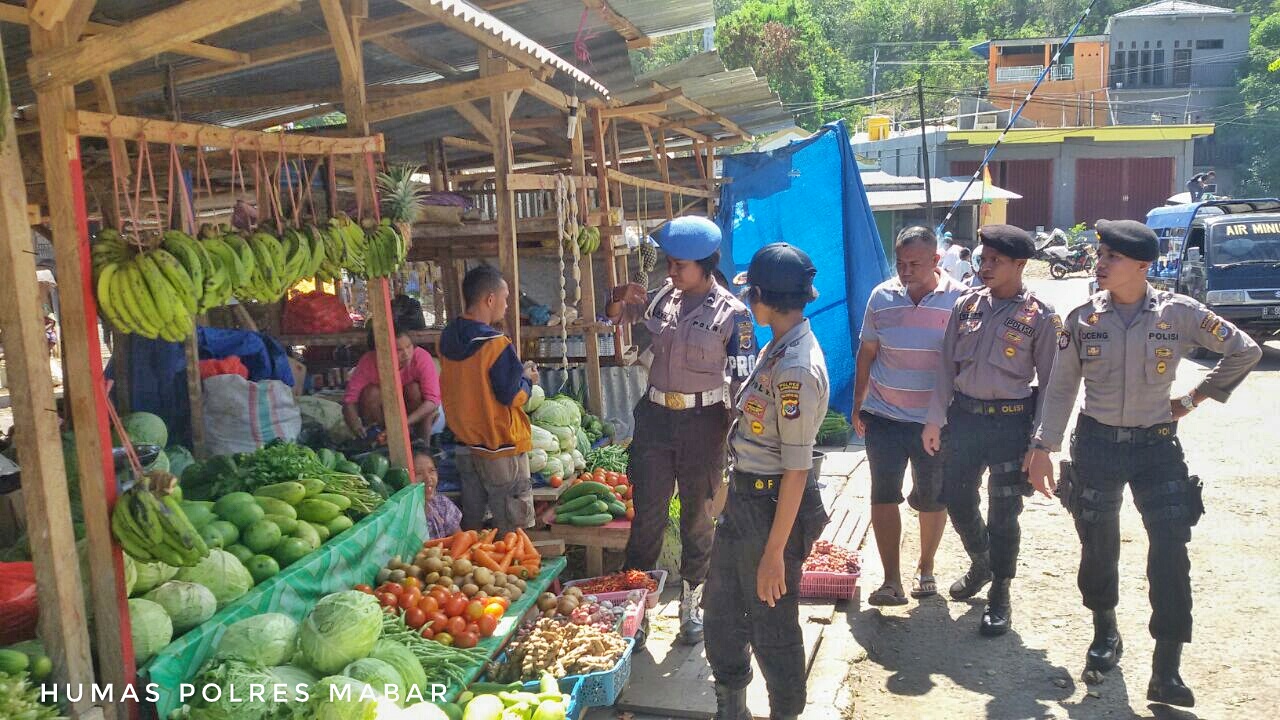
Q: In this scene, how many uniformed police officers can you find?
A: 4